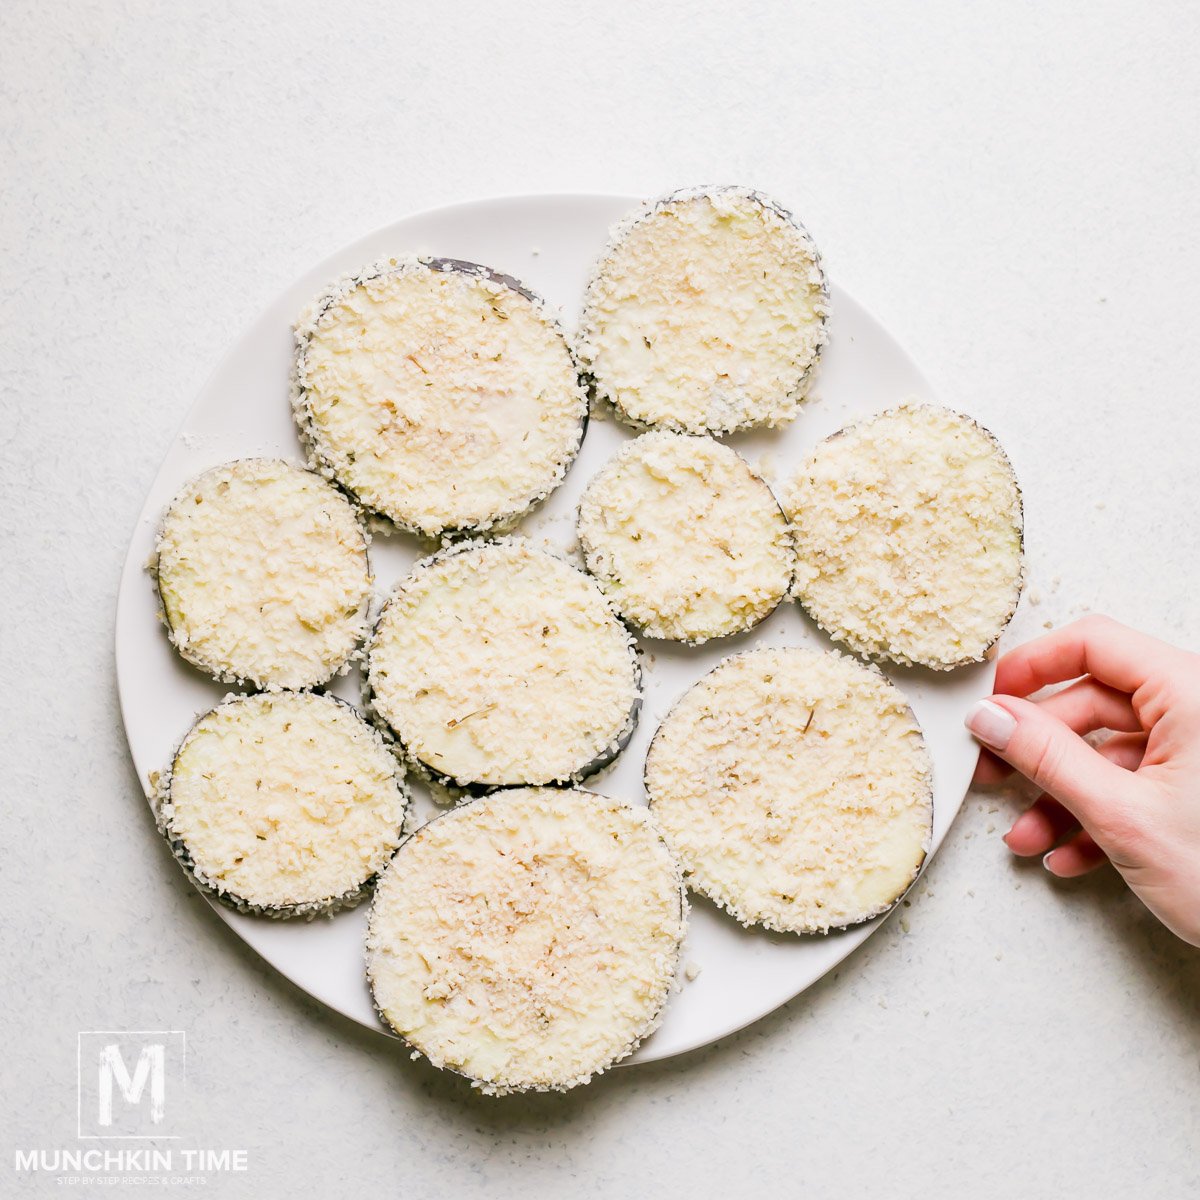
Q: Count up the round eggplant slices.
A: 9